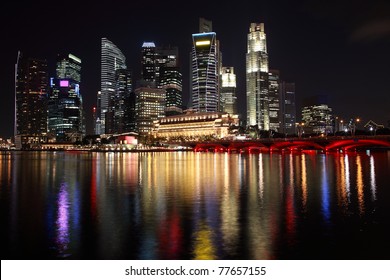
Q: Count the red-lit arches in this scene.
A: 4